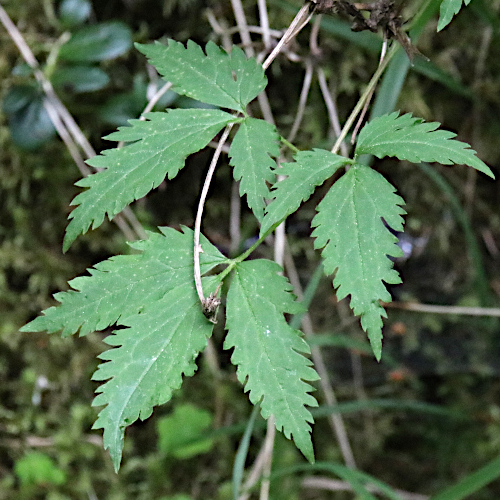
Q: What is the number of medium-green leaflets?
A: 9